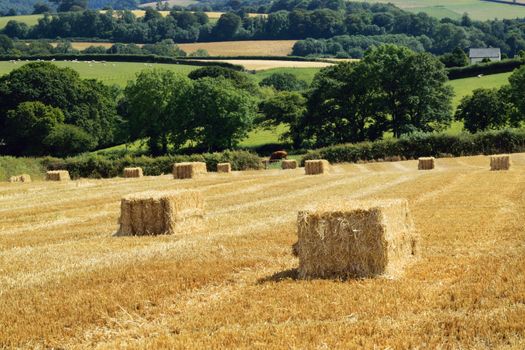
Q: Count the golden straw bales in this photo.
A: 11